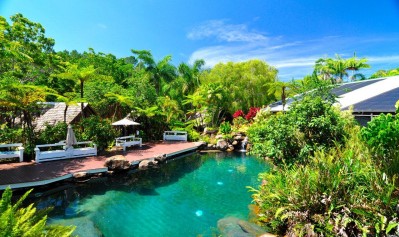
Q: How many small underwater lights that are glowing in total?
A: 3